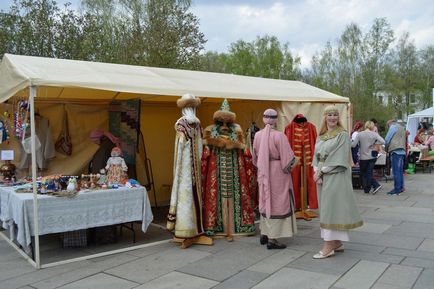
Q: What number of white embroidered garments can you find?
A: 1